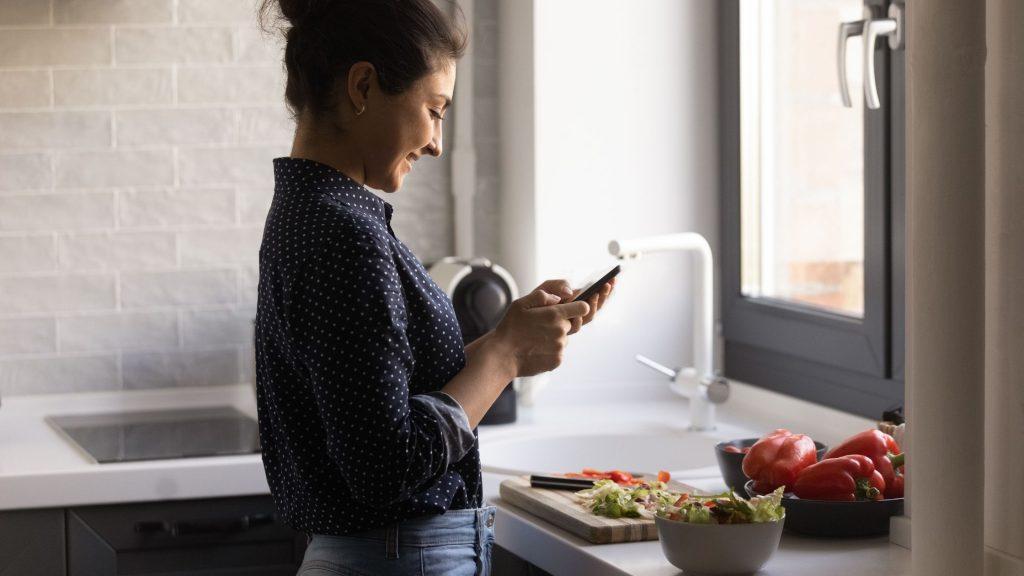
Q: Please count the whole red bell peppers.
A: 3